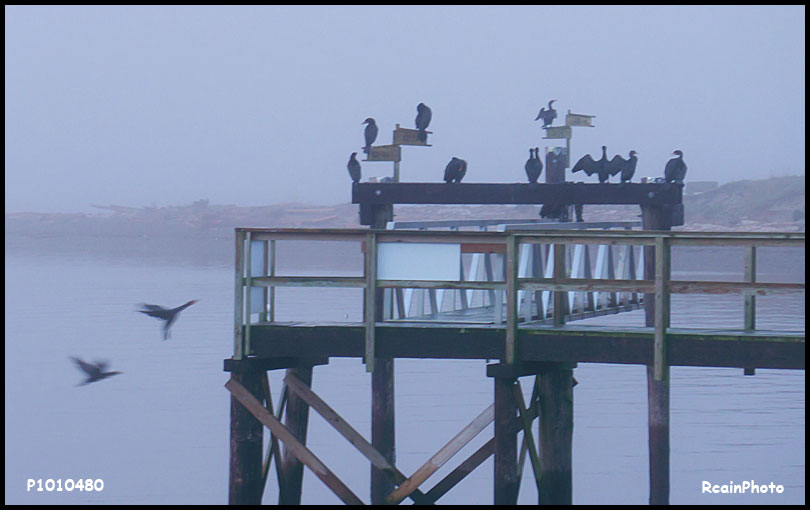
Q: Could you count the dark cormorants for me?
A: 12